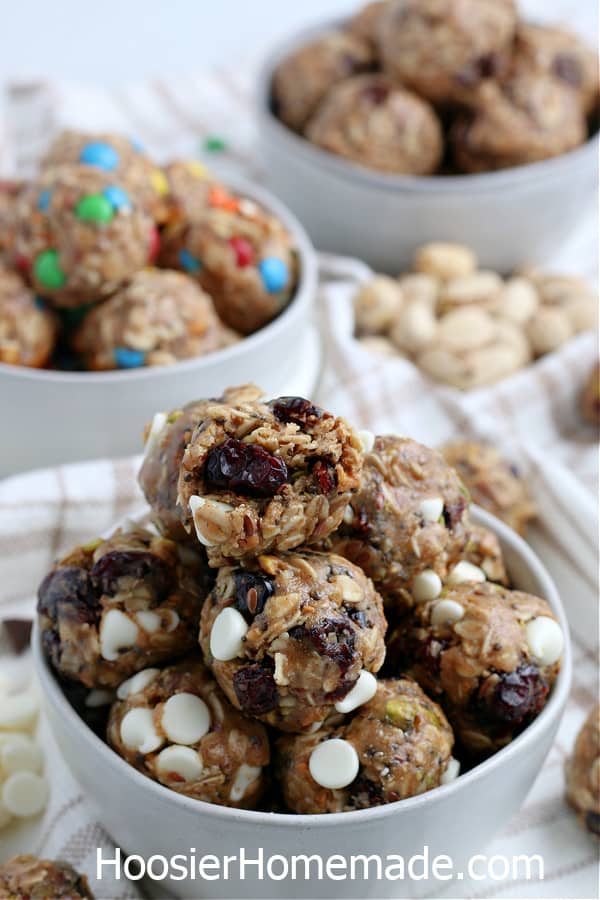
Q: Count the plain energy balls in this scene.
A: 6